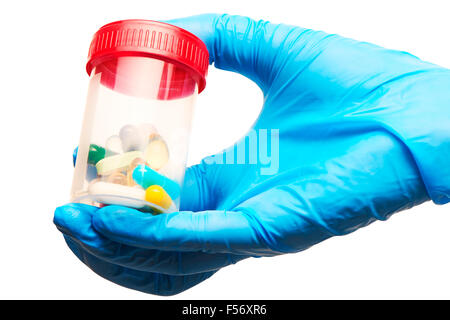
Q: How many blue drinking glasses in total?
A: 0